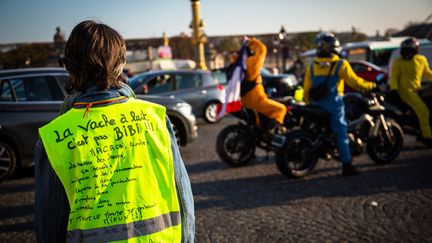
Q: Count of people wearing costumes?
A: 3